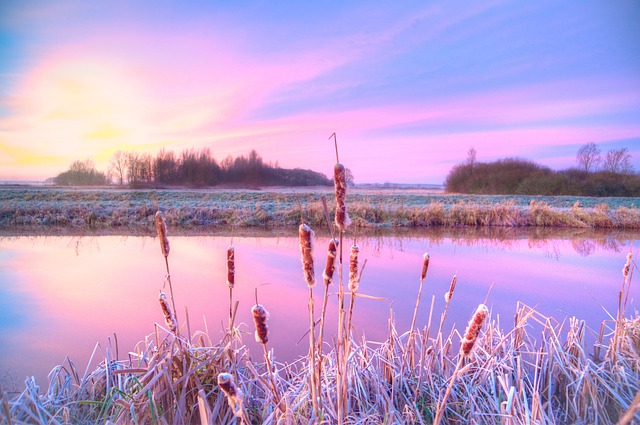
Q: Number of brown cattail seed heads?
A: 13